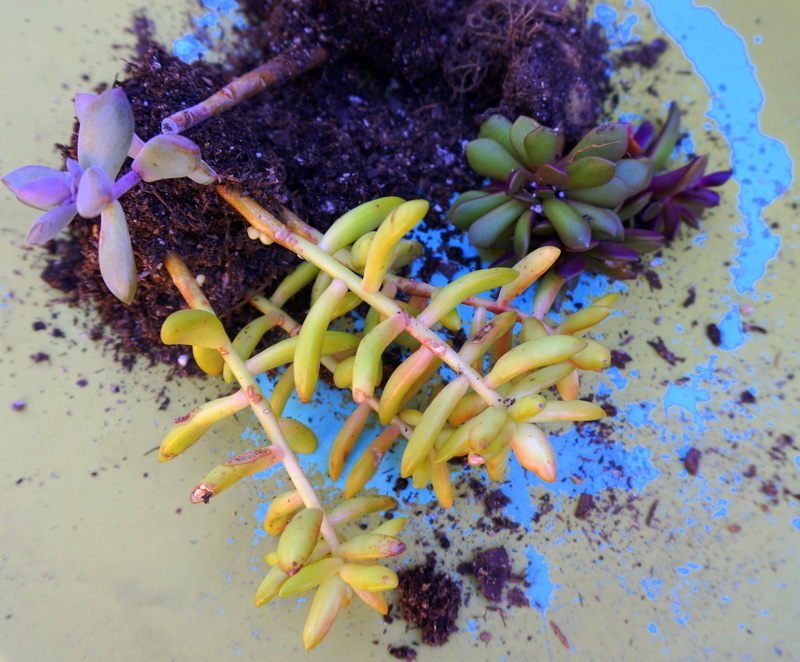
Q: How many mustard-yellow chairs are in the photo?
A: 0